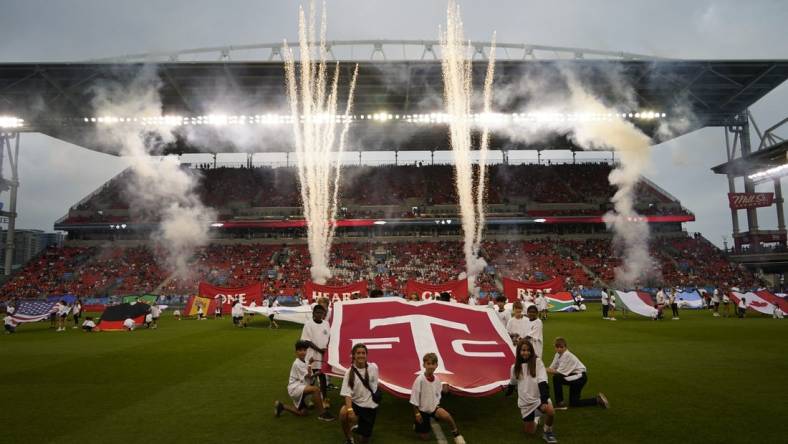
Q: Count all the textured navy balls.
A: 0